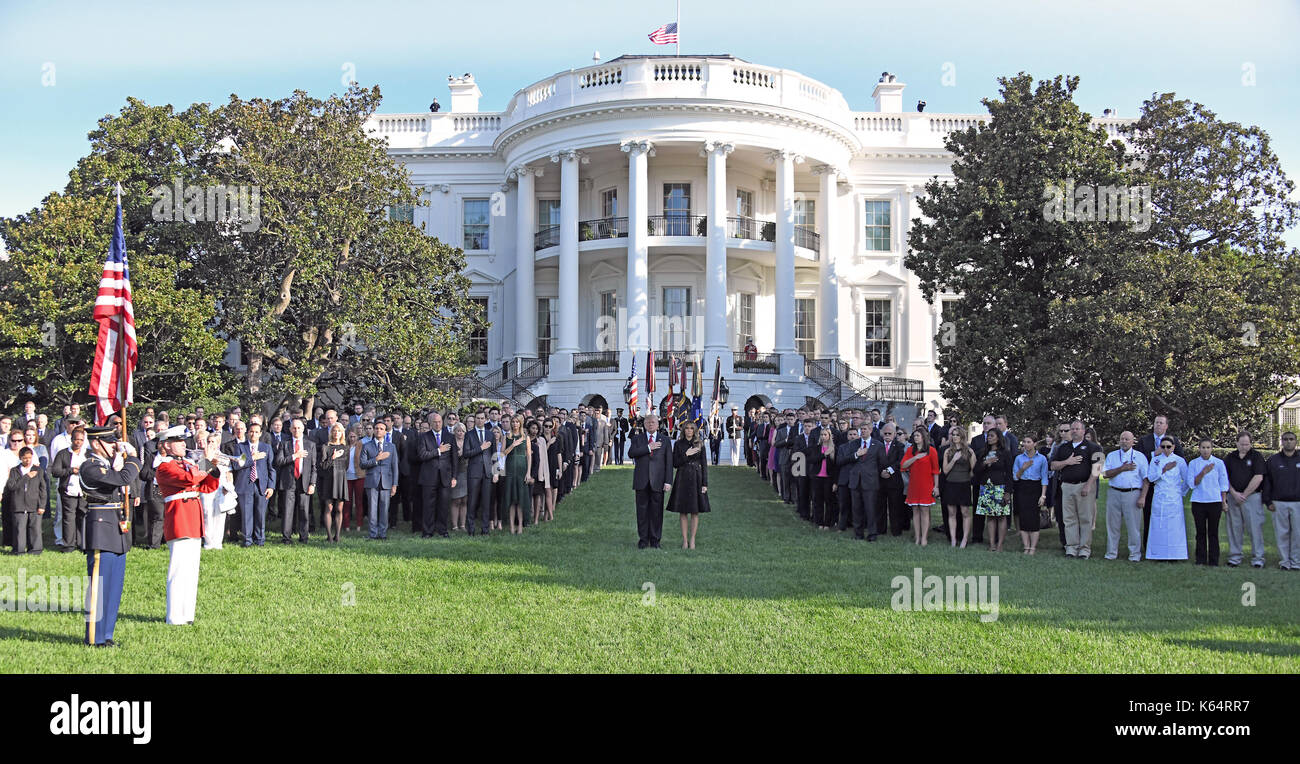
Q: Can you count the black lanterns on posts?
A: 2